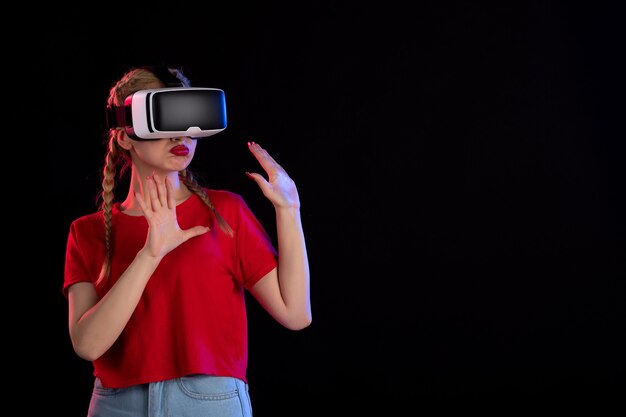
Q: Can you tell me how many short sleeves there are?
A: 2